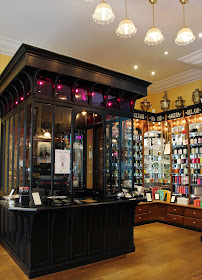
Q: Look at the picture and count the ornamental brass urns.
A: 4